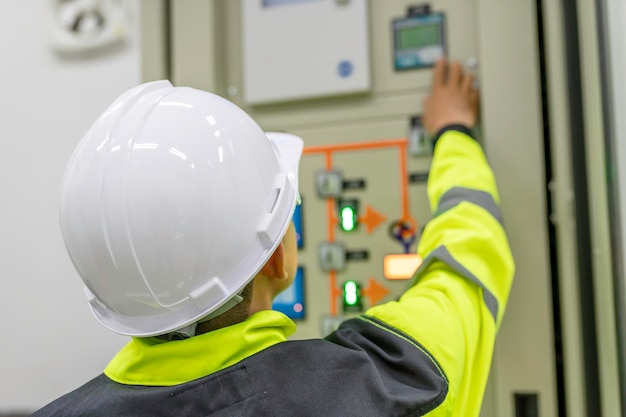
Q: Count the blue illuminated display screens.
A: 2